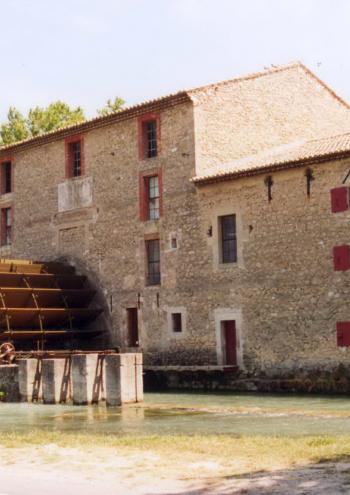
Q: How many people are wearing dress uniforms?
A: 0